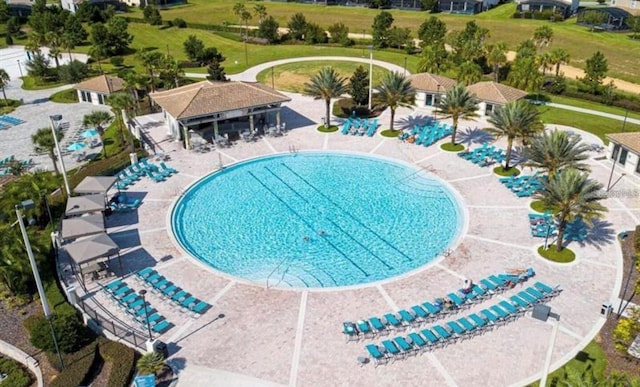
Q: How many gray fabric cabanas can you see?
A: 4